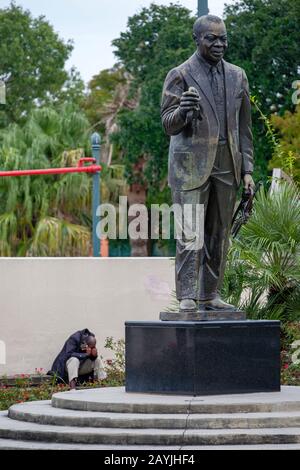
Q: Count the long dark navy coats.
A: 1